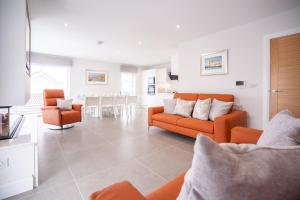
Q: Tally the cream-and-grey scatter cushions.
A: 7